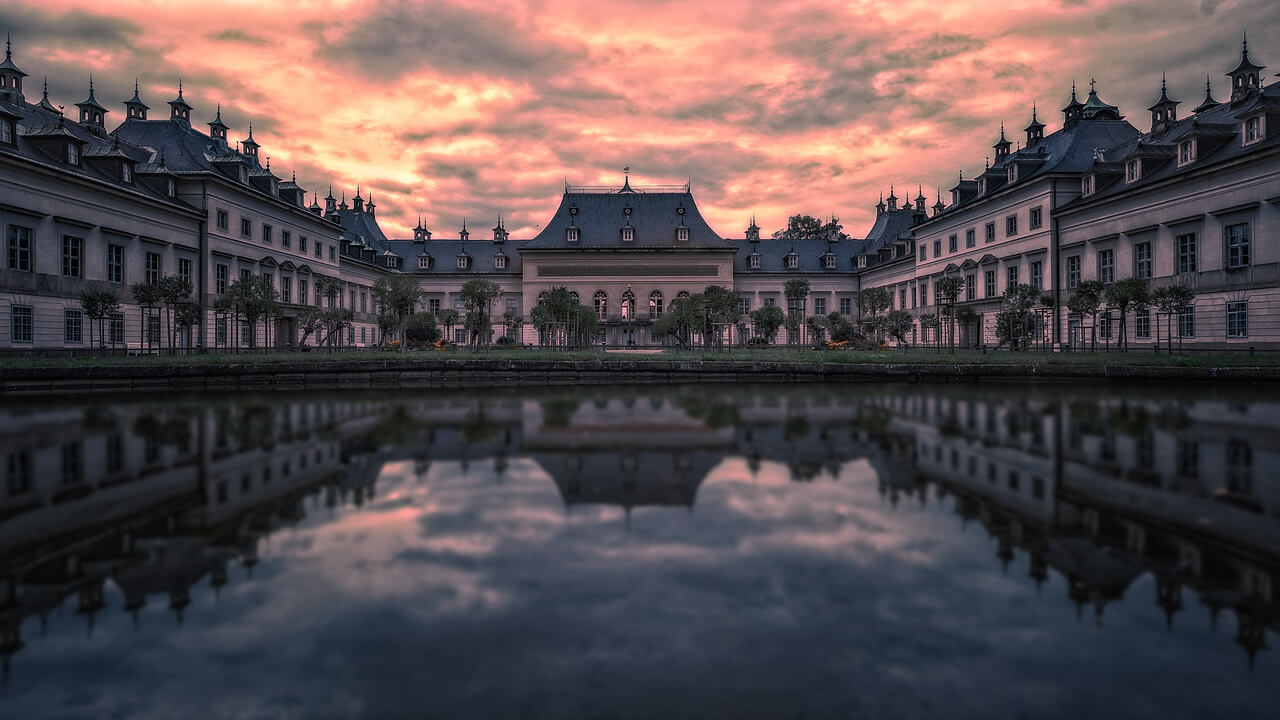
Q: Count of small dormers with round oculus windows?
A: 3